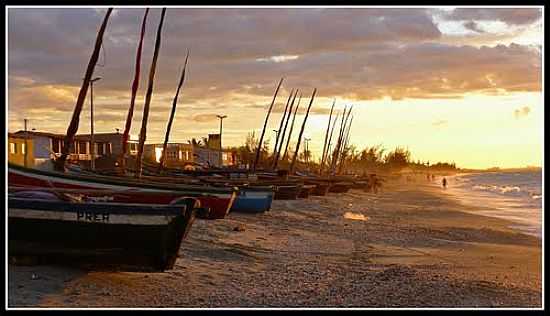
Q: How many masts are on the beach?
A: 14